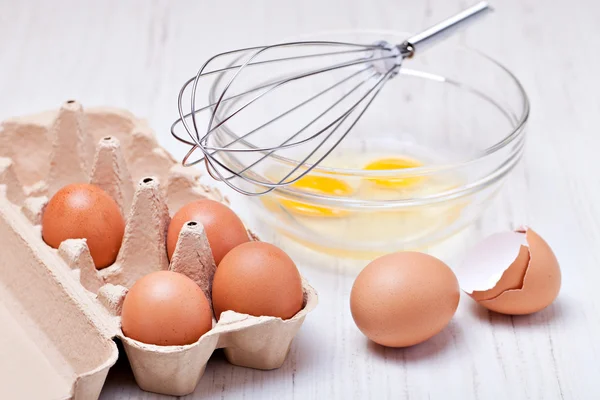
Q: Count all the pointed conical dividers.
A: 4